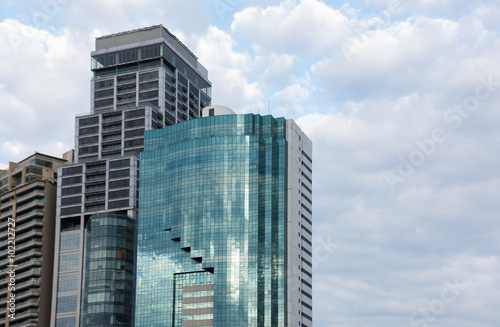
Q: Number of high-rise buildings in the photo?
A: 3